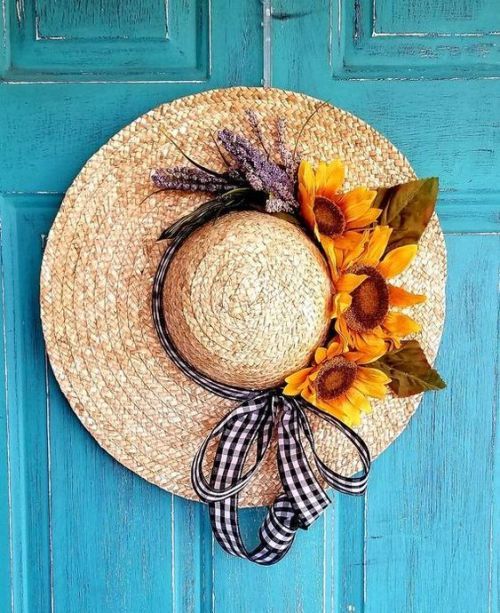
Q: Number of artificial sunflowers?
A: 3